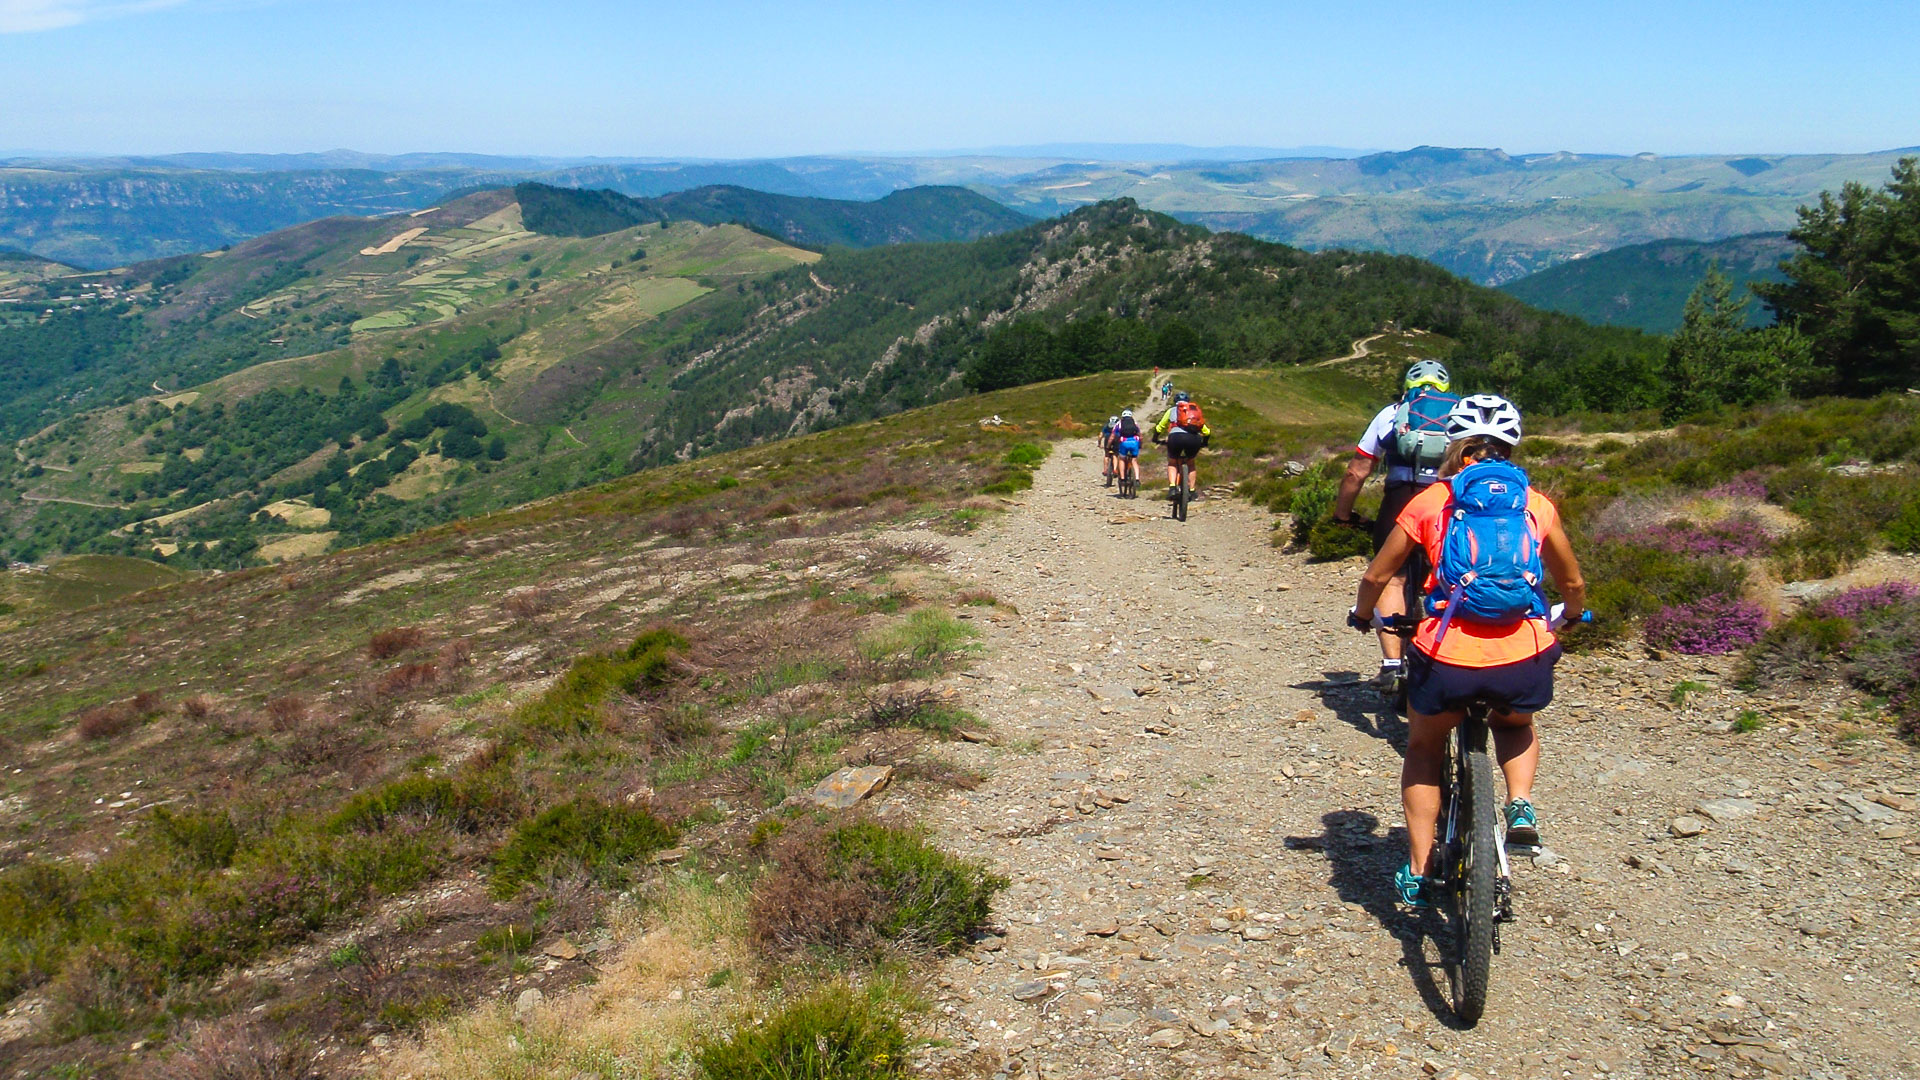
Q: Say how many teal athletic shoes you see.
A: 2